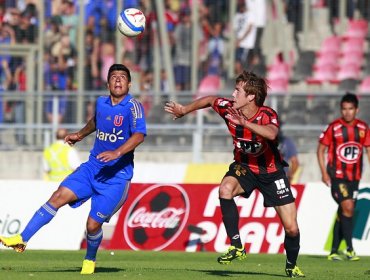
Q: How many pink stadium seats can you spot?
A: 11